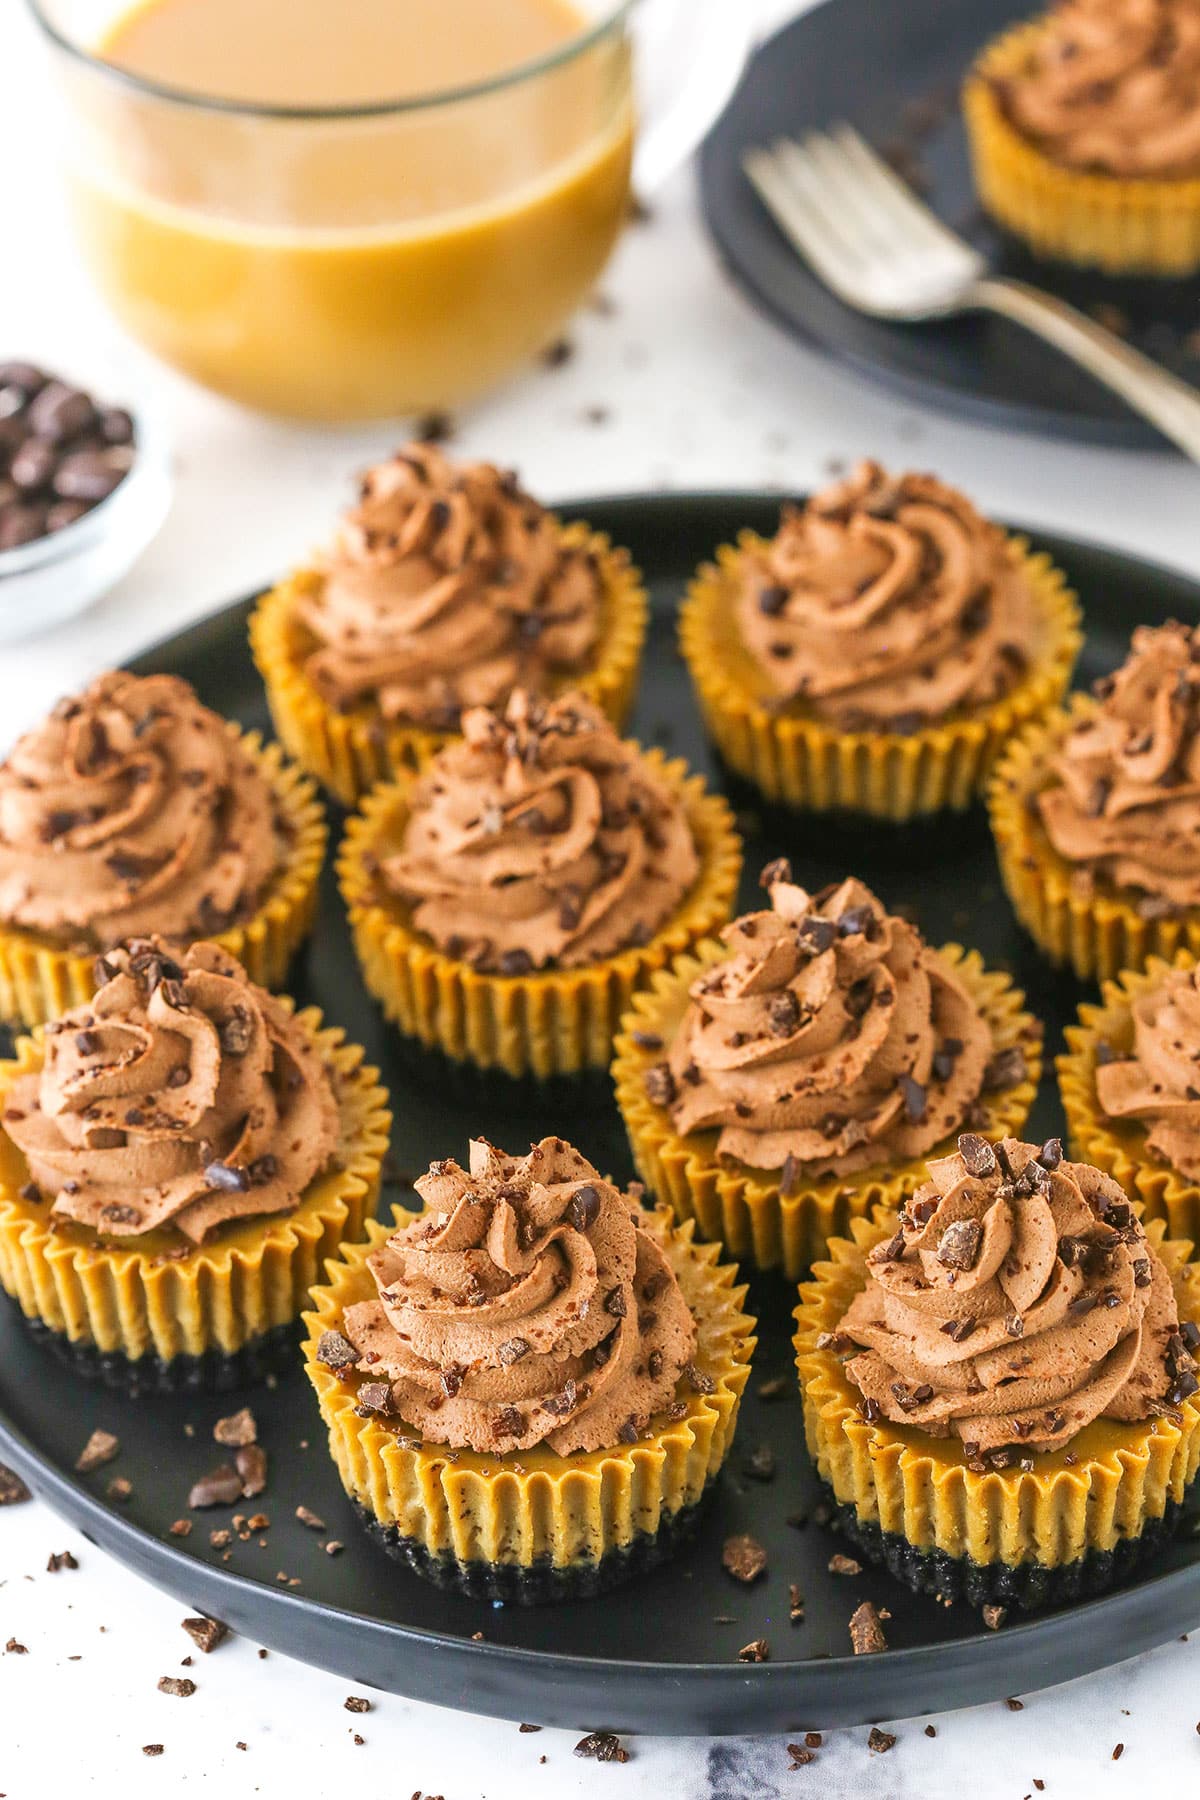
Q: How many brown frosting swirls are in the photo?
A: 11